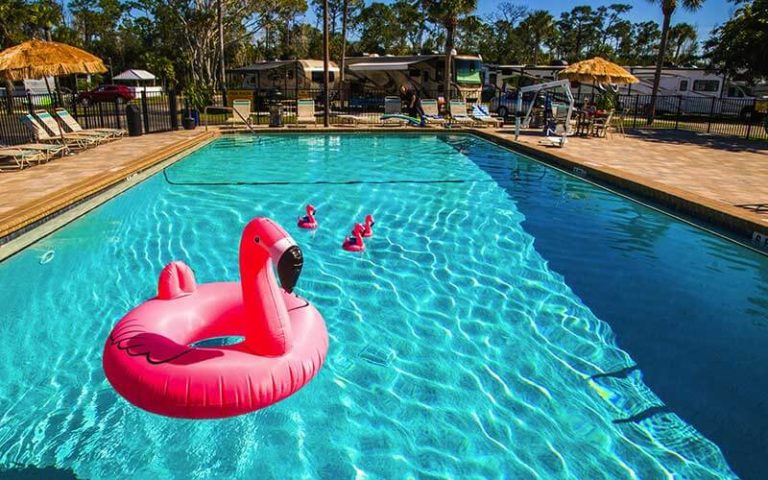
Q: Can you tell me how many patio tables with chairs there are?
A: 1